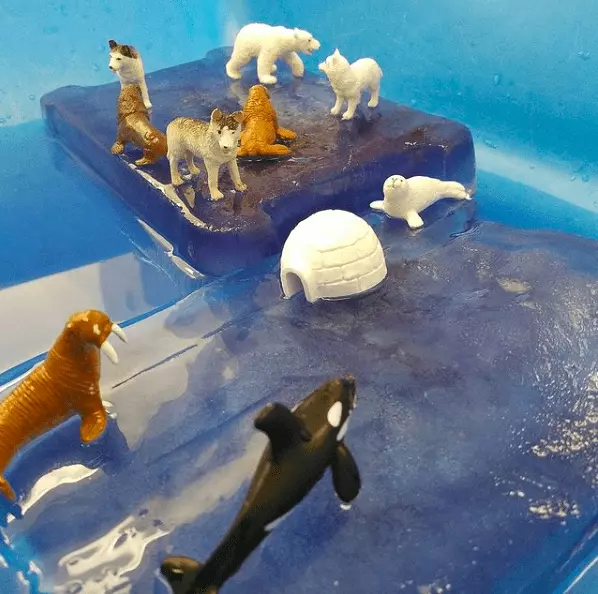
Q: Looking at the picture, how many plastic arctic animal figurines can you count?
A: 9